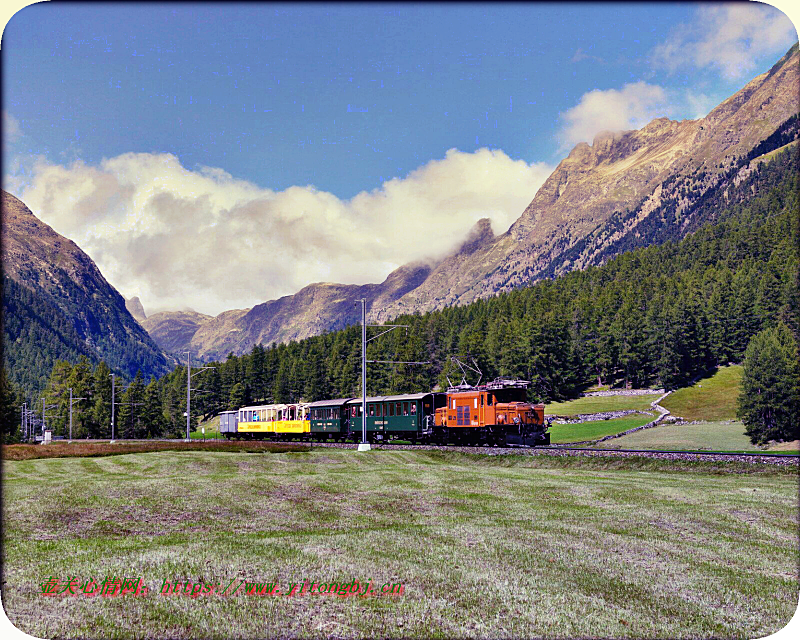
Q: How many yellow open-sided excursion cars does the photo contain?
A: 2